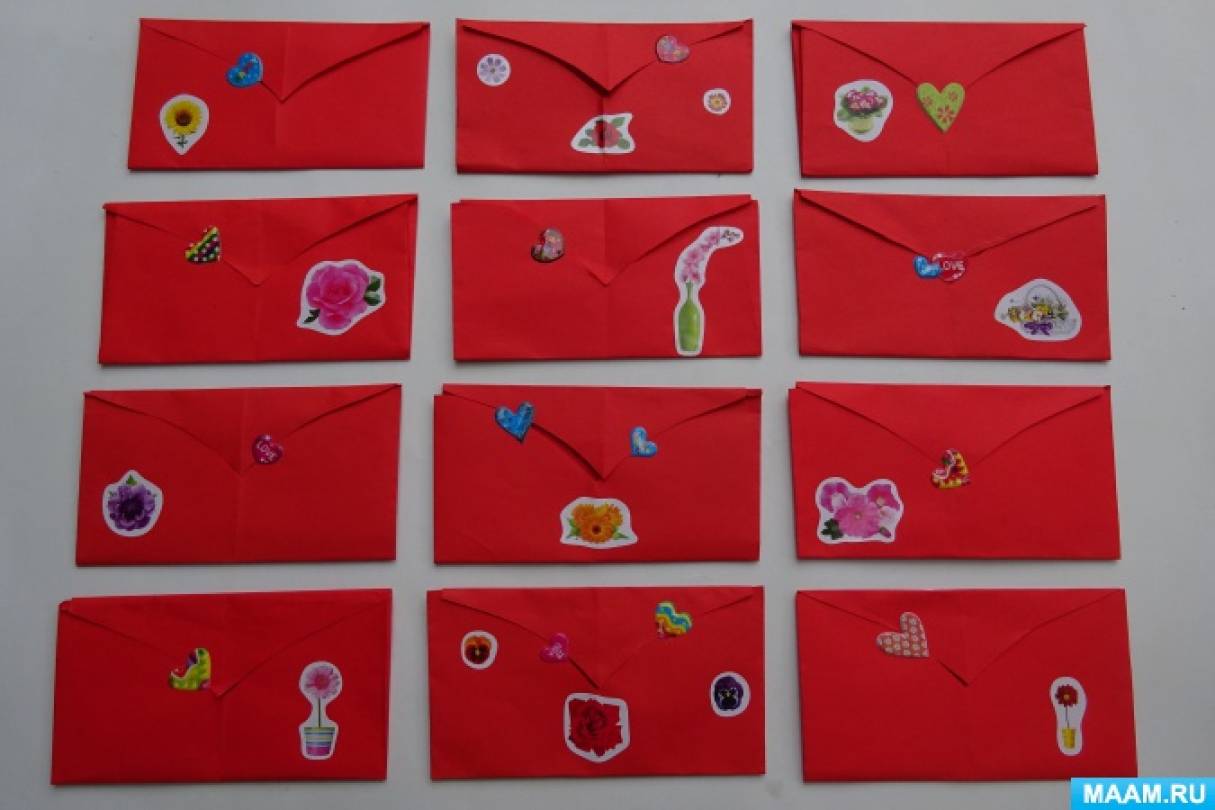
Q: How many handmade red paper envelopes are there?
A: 12